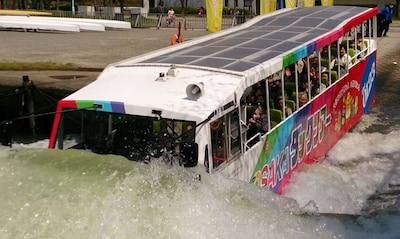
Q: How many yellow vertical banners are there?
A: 5